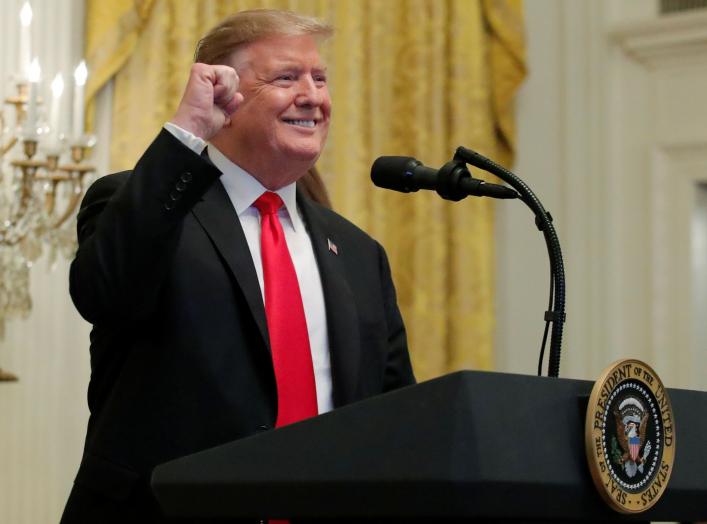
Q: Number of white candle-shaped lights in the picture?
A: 4